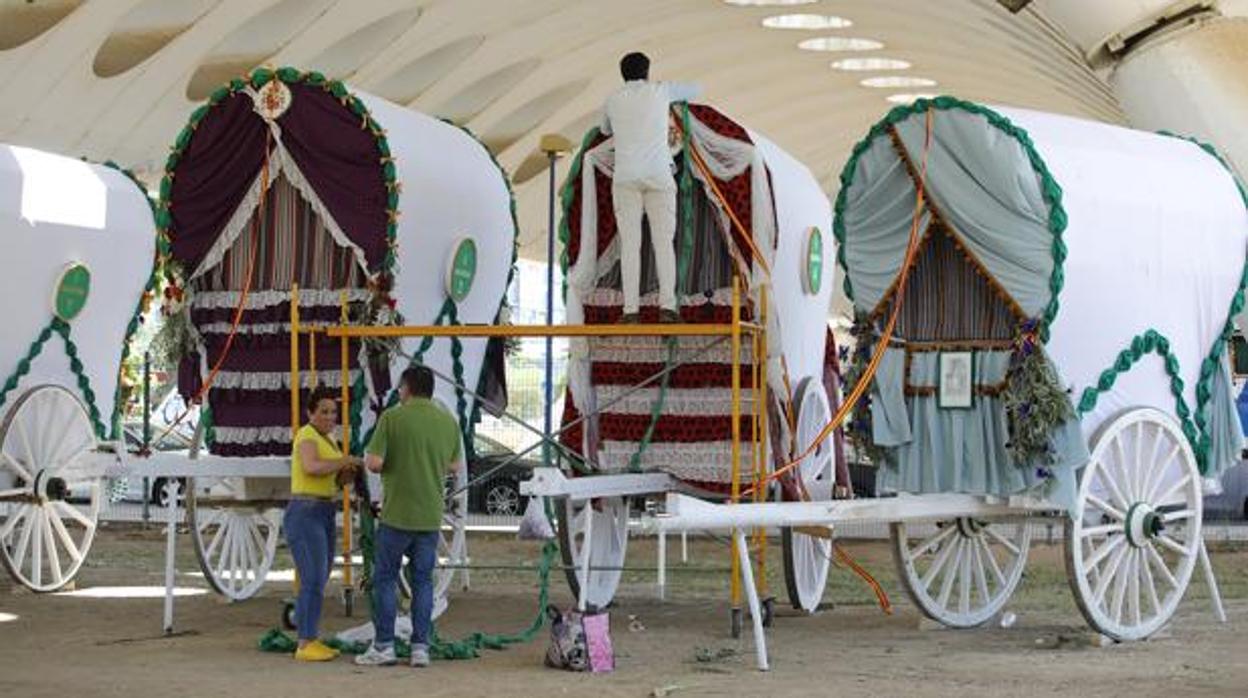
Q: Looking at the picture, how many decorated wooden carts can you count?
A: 4